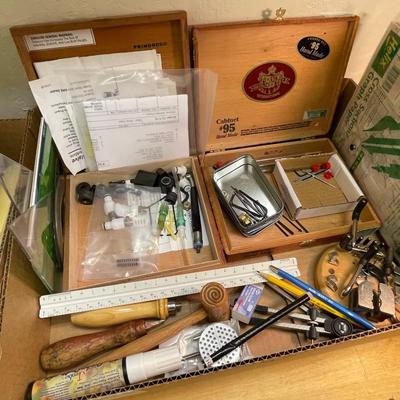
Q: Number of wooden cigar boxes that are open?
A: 2